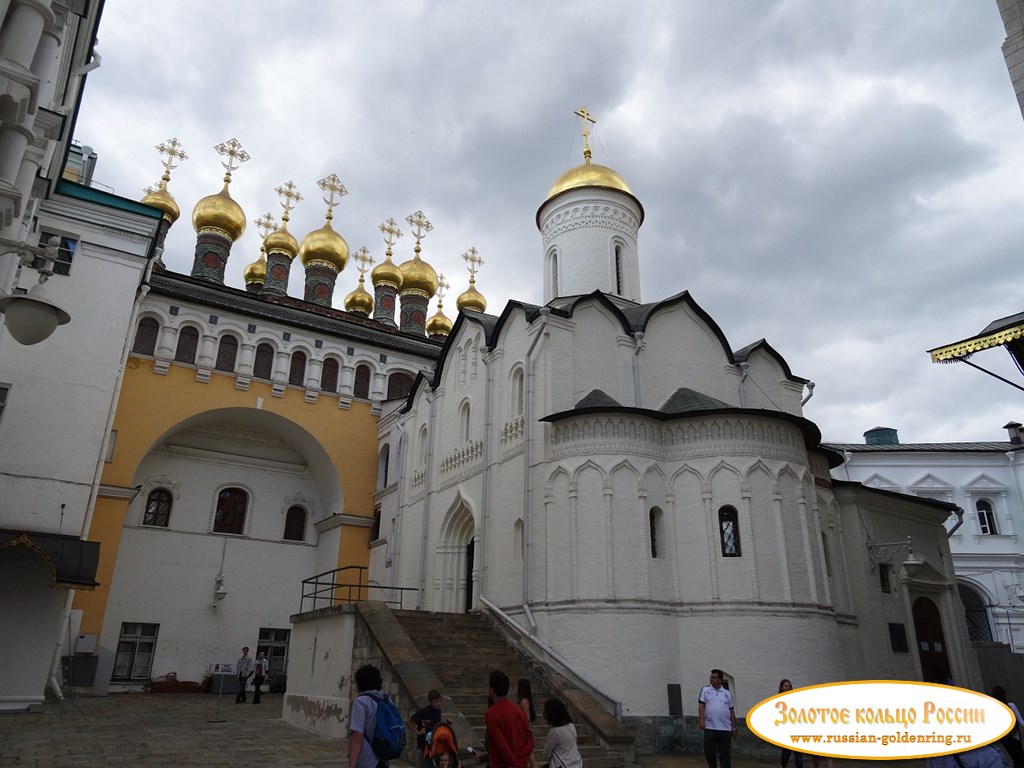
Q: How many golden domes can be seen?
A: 11